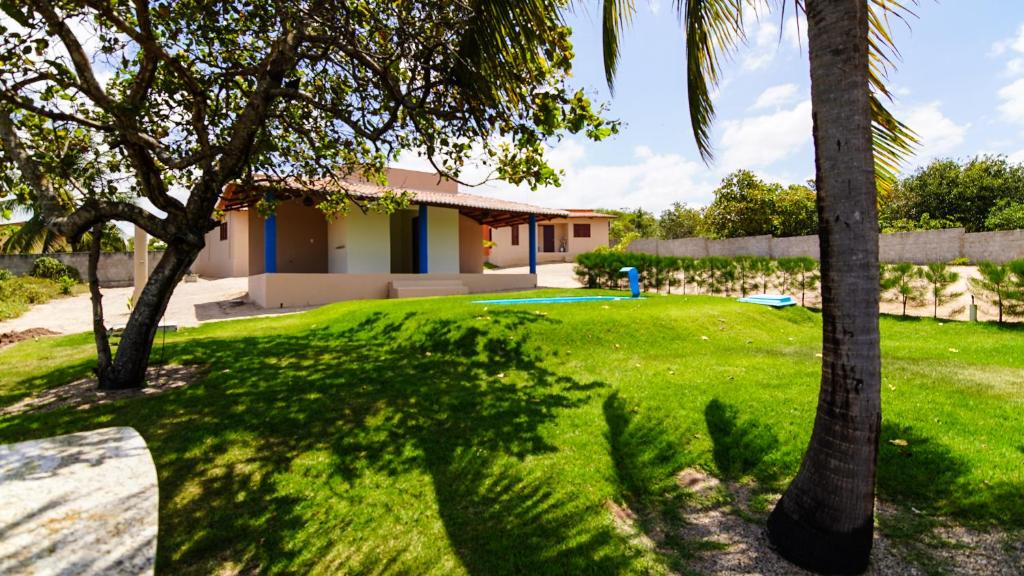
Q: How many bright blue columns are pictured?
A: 3